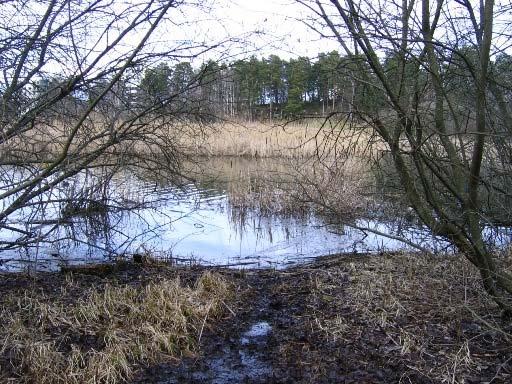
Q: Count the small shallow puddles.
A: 1